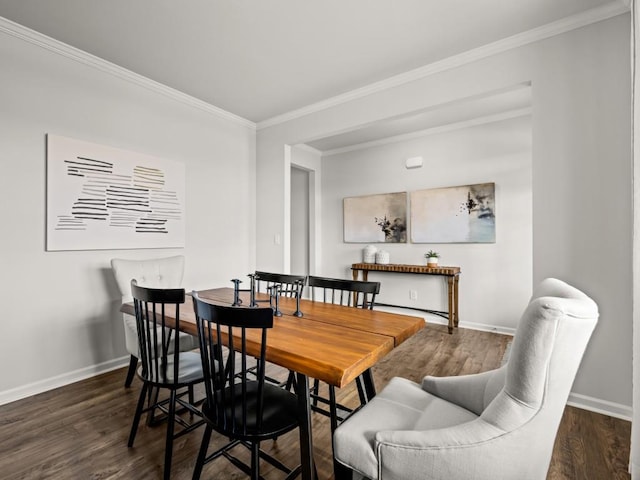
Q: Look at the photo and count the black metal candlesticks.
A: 5